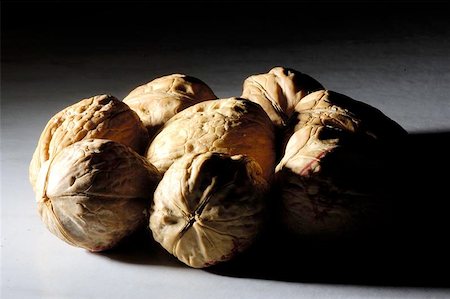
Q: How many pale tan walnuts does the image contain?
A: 8